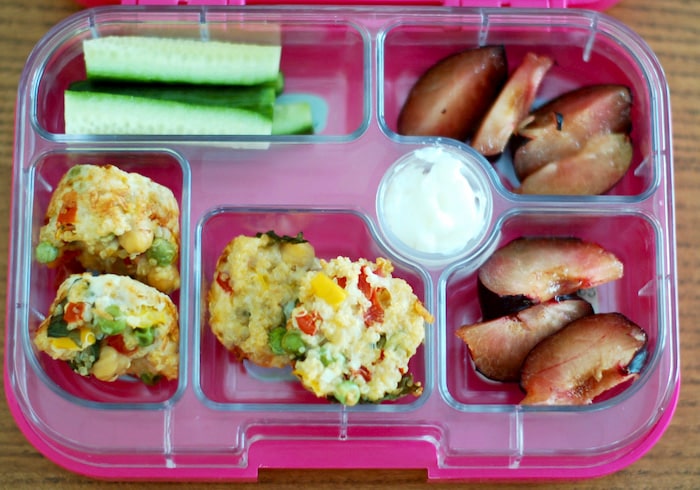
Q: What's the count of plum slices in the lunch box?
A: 7